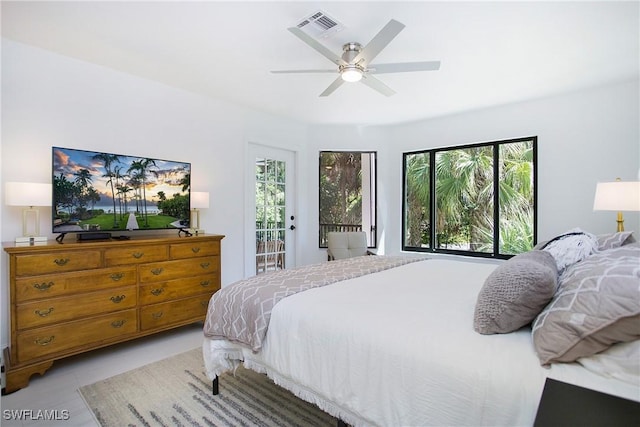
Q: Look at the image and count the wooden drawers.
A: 9